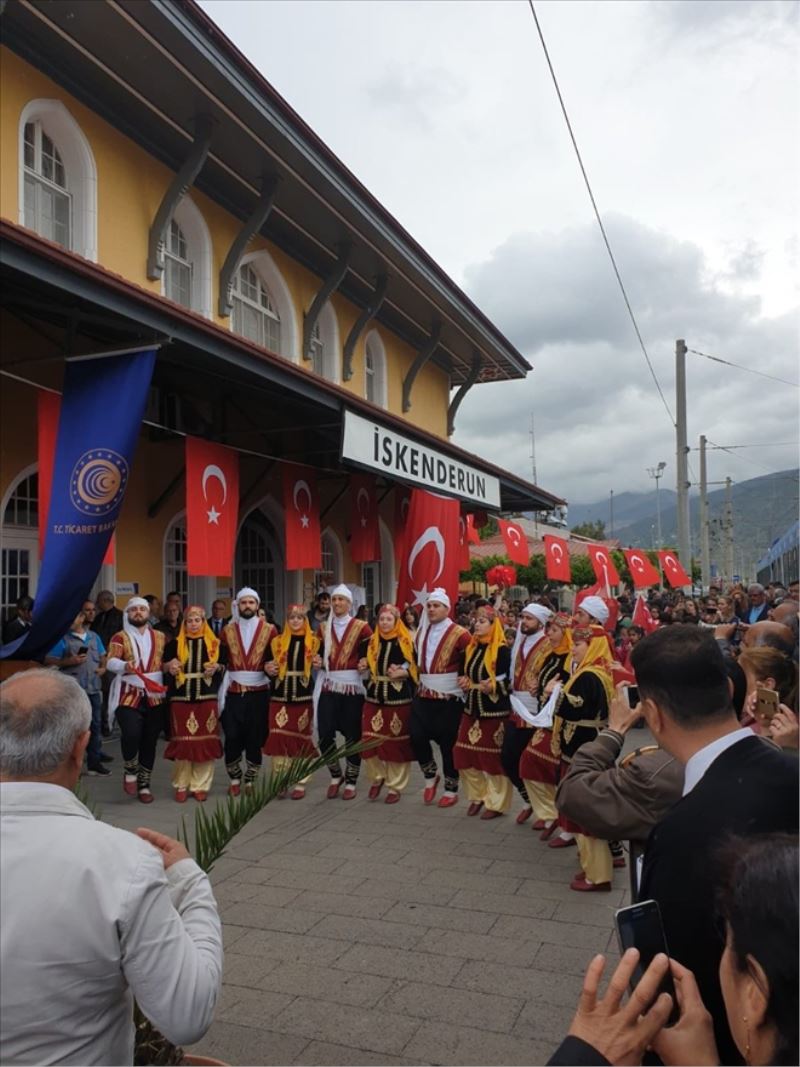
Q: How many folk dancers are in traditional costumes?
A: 12